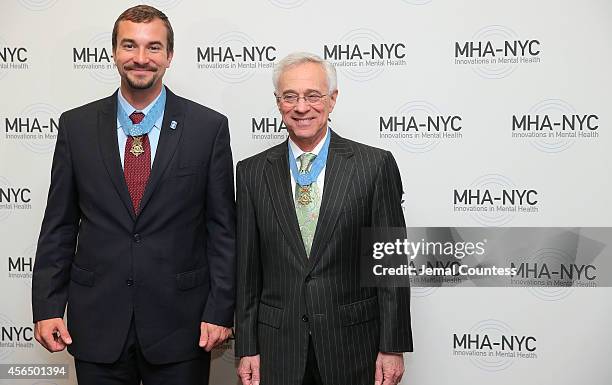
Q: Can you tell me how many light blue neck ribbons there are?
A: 2